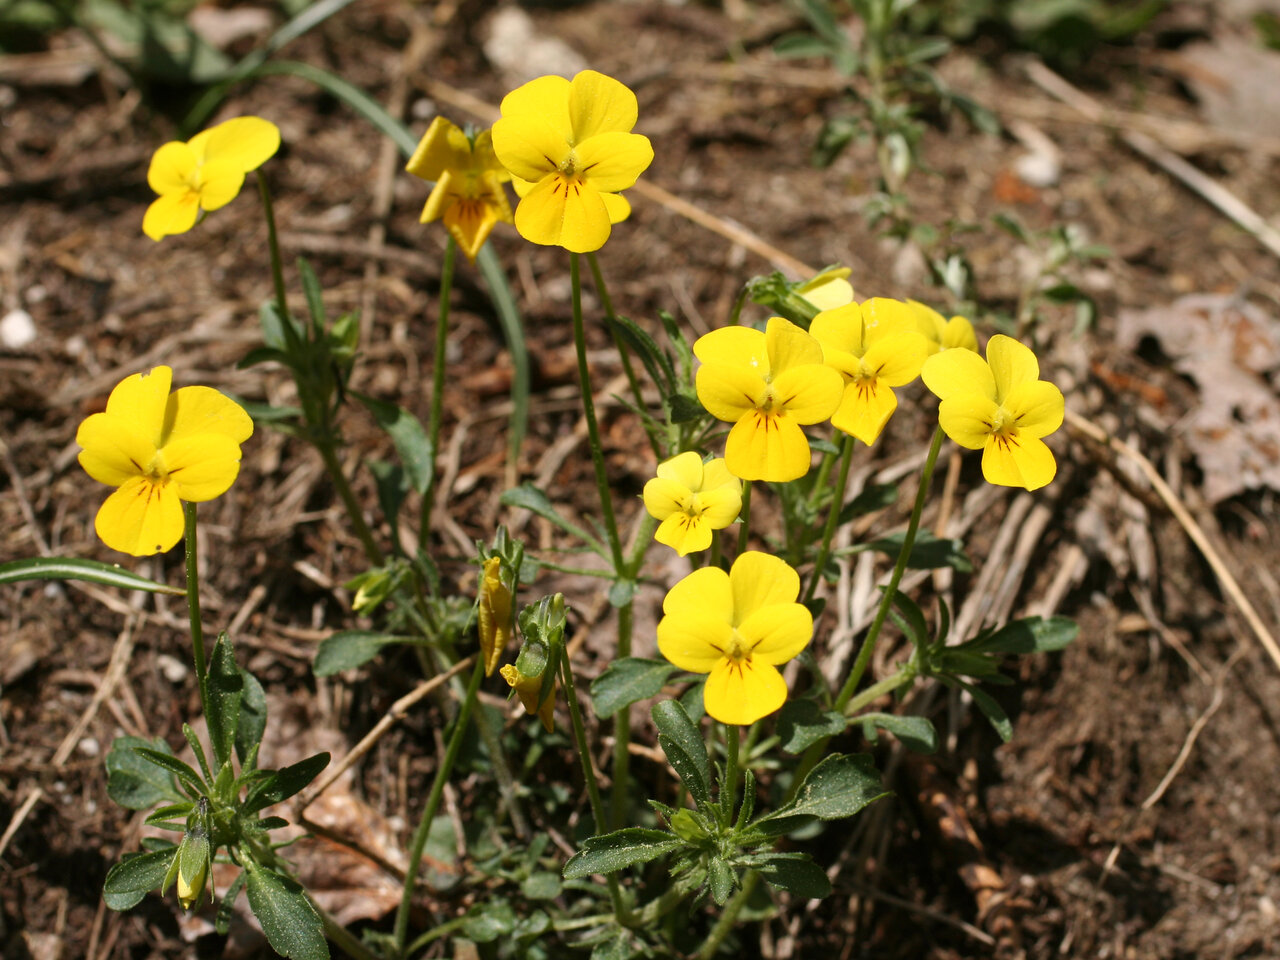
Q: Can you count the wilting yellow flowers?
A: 3